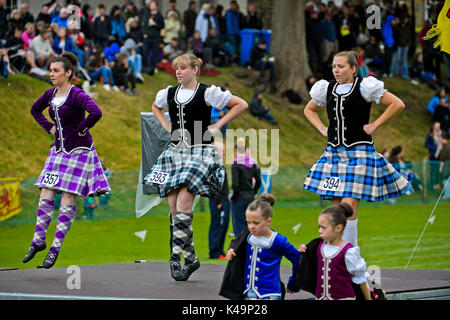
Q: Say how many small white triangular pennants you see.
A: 3